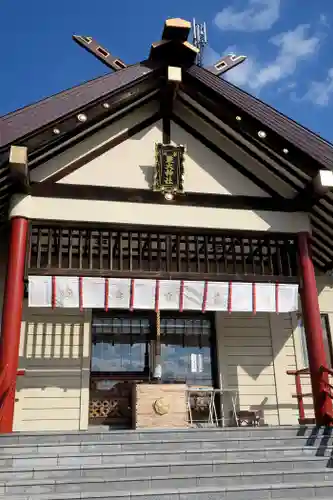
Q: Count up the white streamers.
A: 11